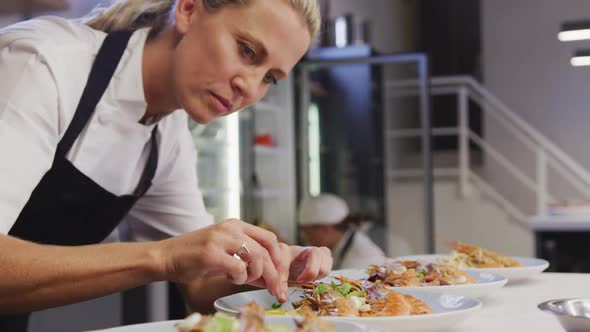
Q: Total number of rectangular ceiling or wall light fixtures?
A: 2